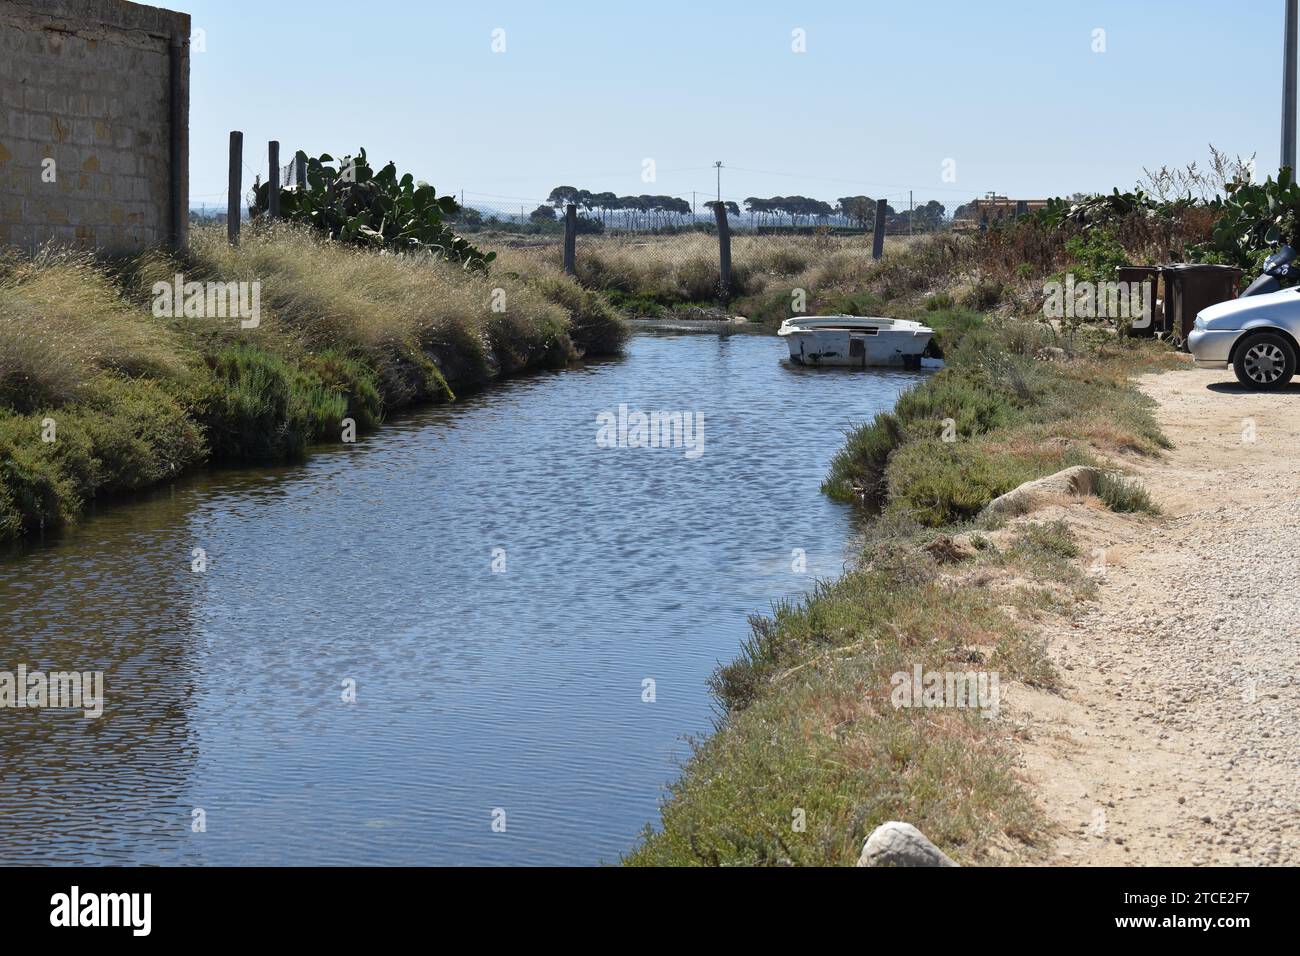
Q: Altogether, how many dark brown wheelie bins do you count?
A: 2